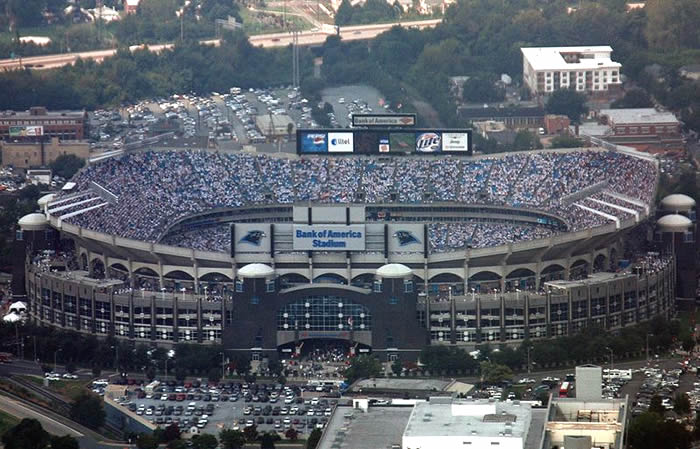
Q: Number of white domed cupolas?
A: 6